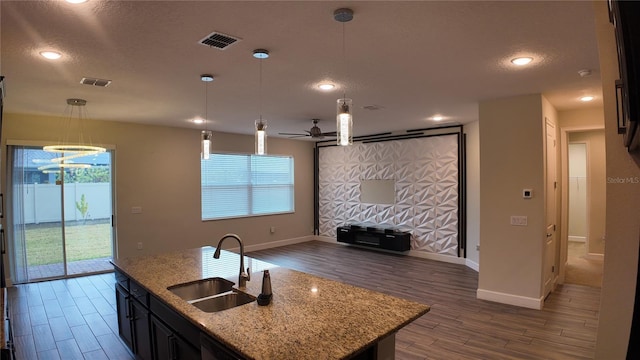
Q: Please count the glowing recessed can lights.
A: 7